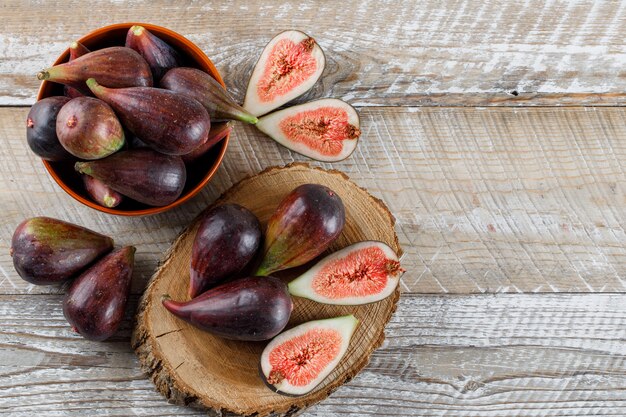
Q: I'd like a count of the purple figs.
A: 15